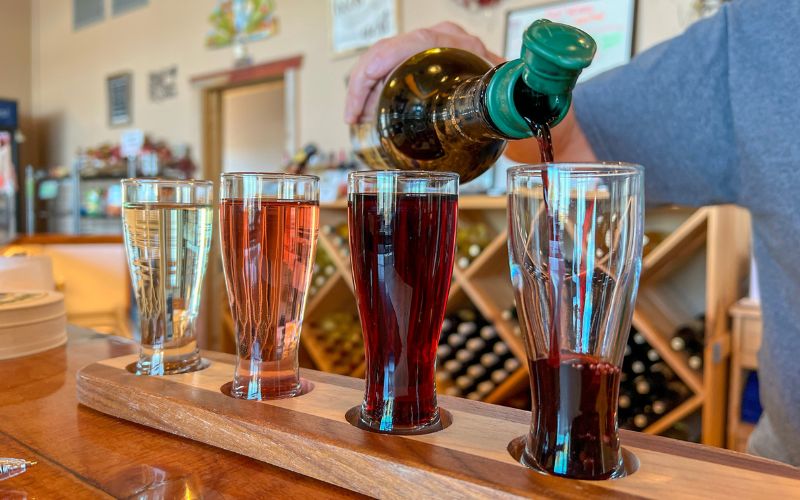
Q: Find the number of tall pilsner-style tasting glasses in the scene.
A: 4